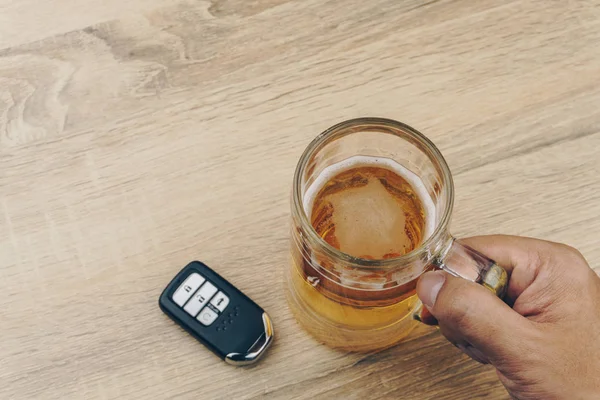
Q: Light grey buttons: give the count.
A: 4